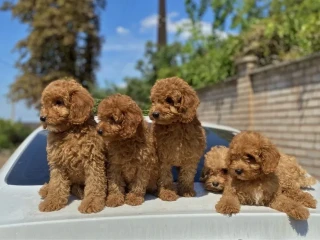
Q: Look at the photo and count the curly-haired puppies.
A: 5